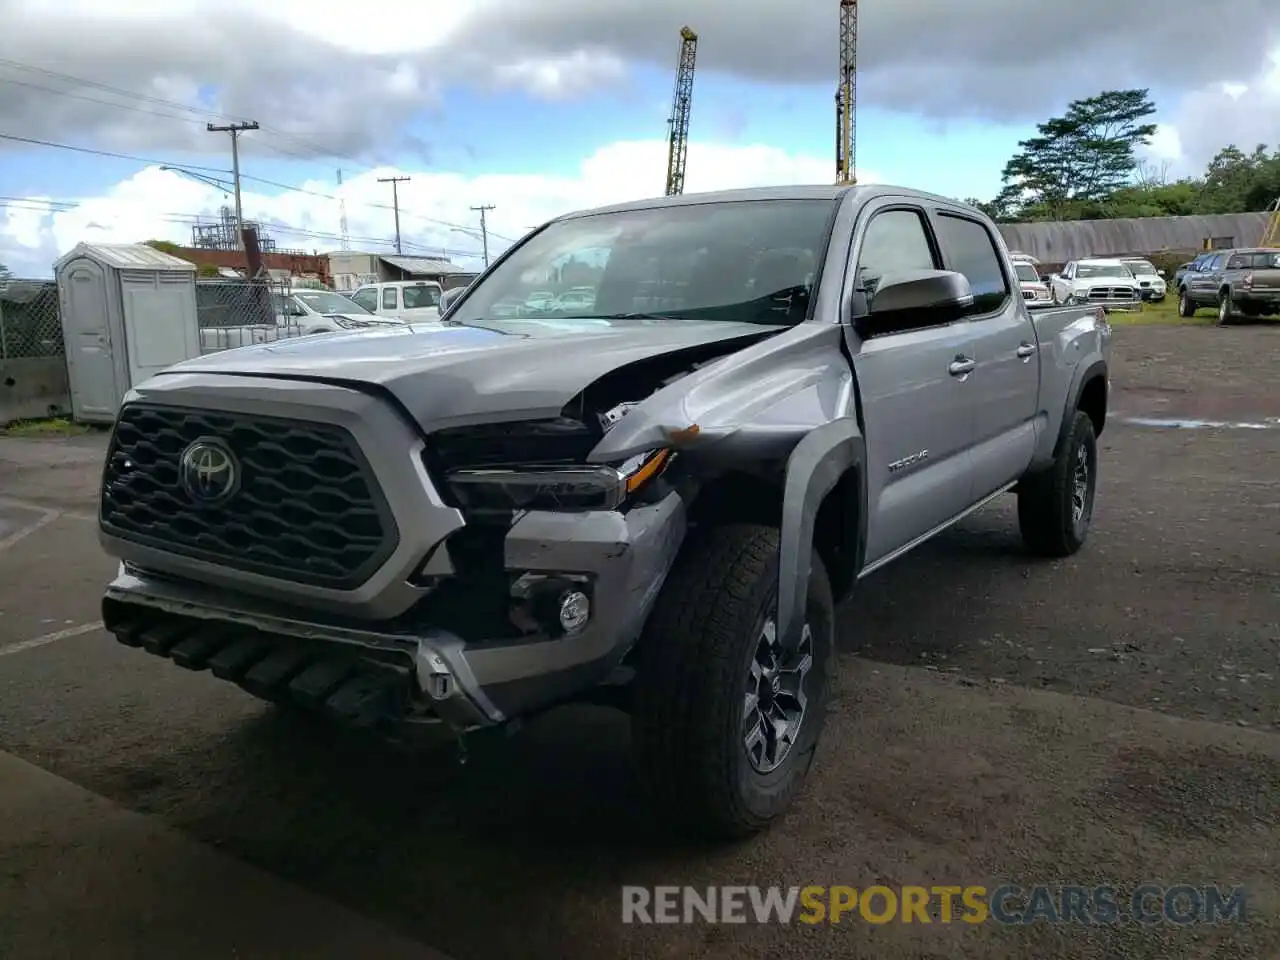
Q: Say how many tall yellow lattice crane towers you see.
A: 2